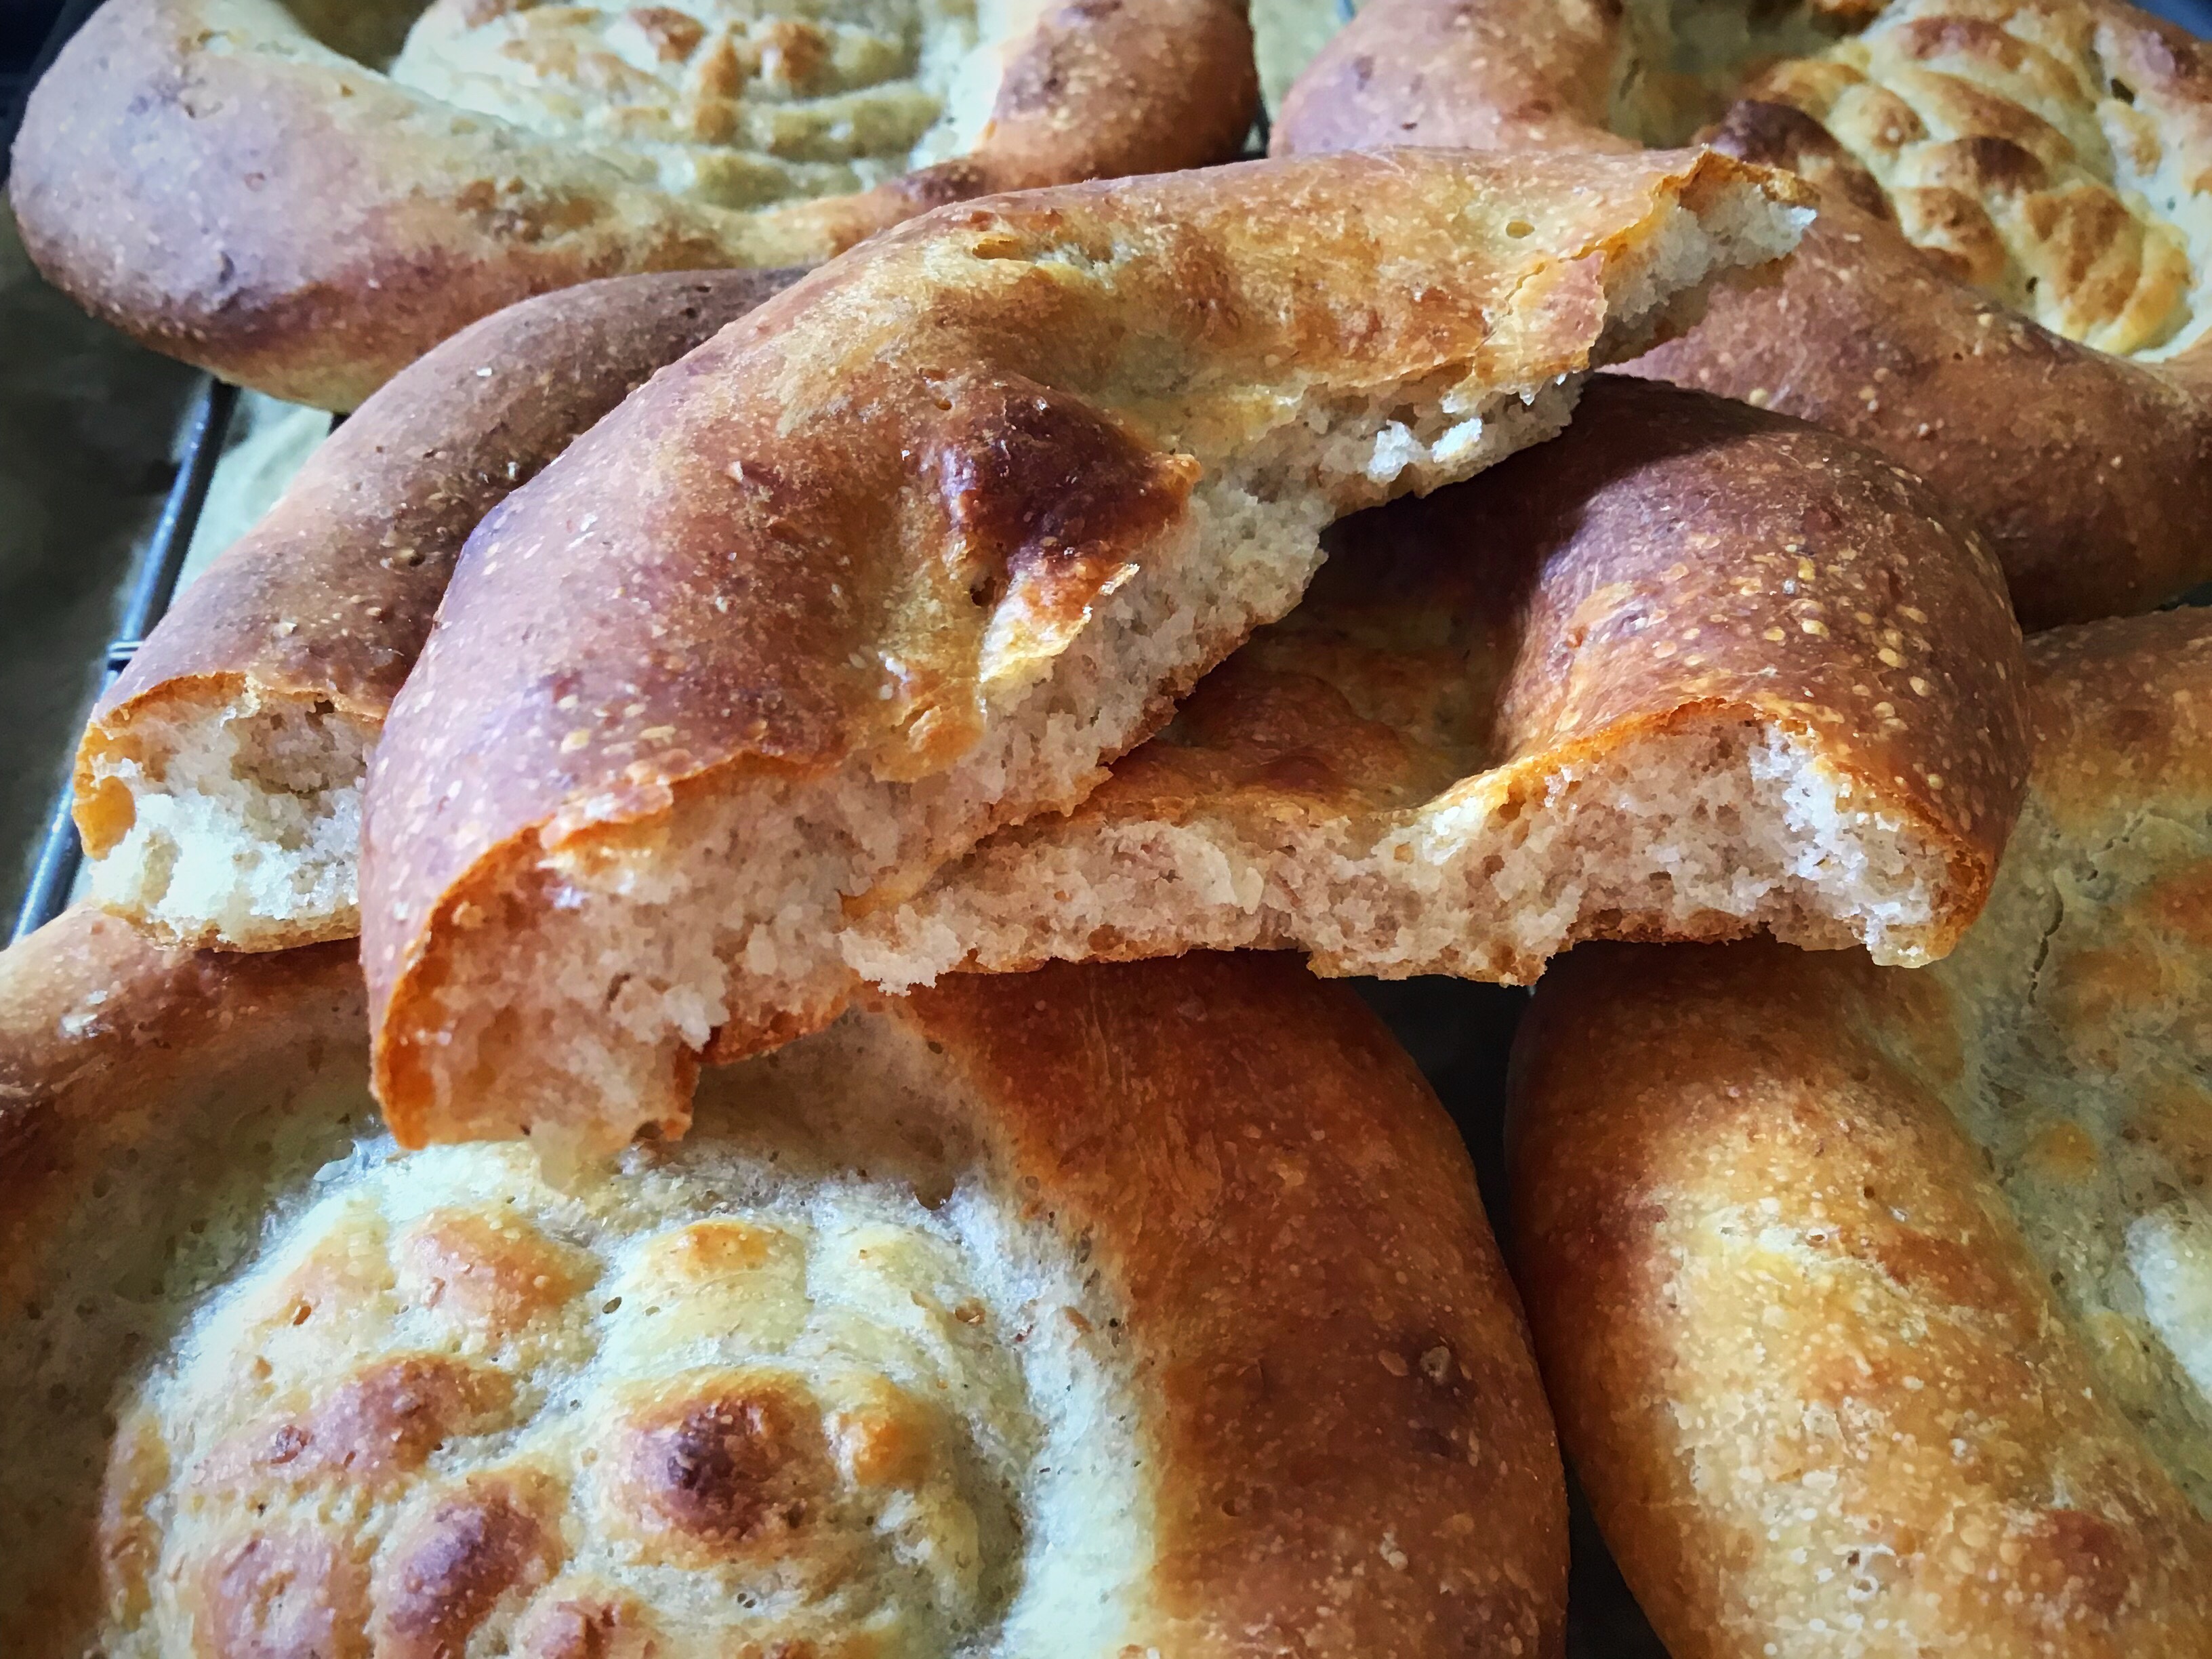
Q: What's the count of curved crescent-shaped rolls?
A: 0